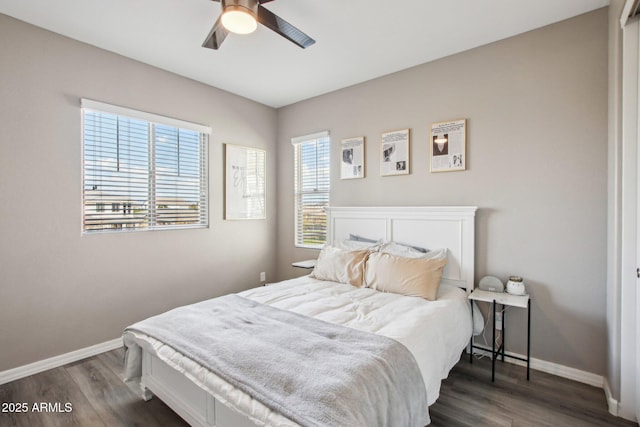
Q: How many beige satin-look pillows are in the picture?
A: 2